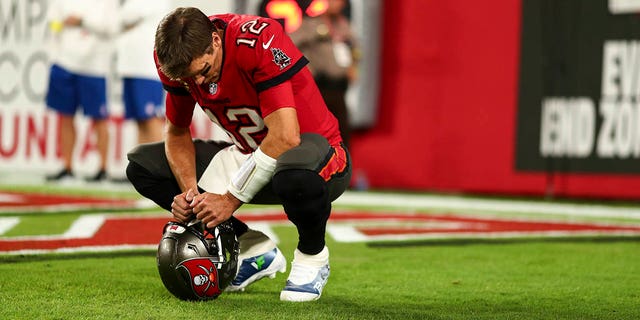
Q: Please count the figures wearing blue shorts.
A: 2